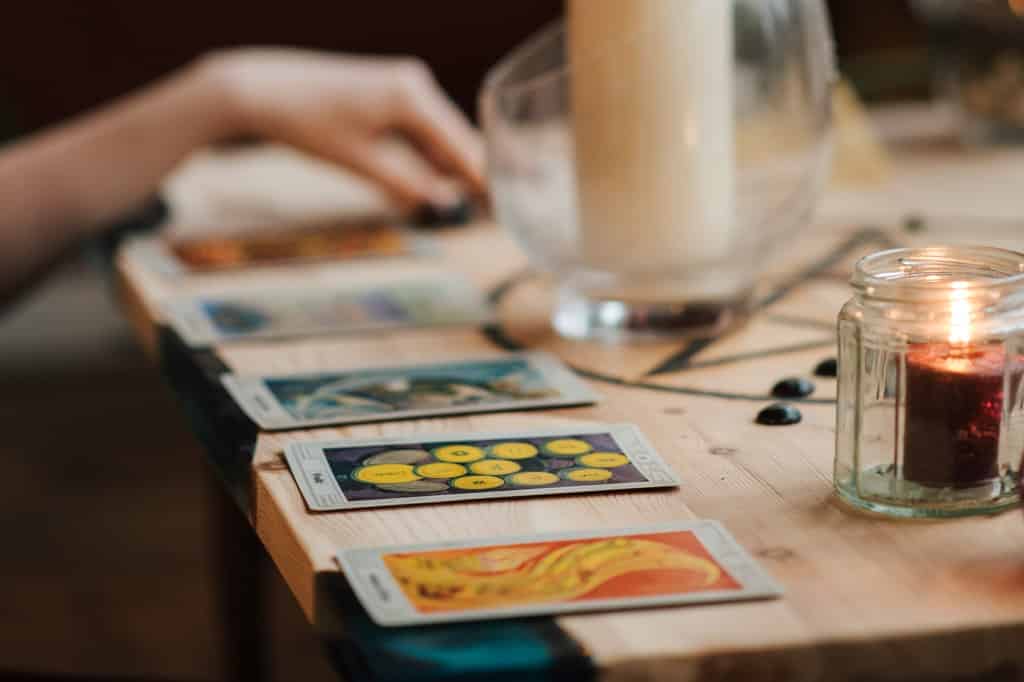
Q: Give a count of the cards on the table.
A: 5